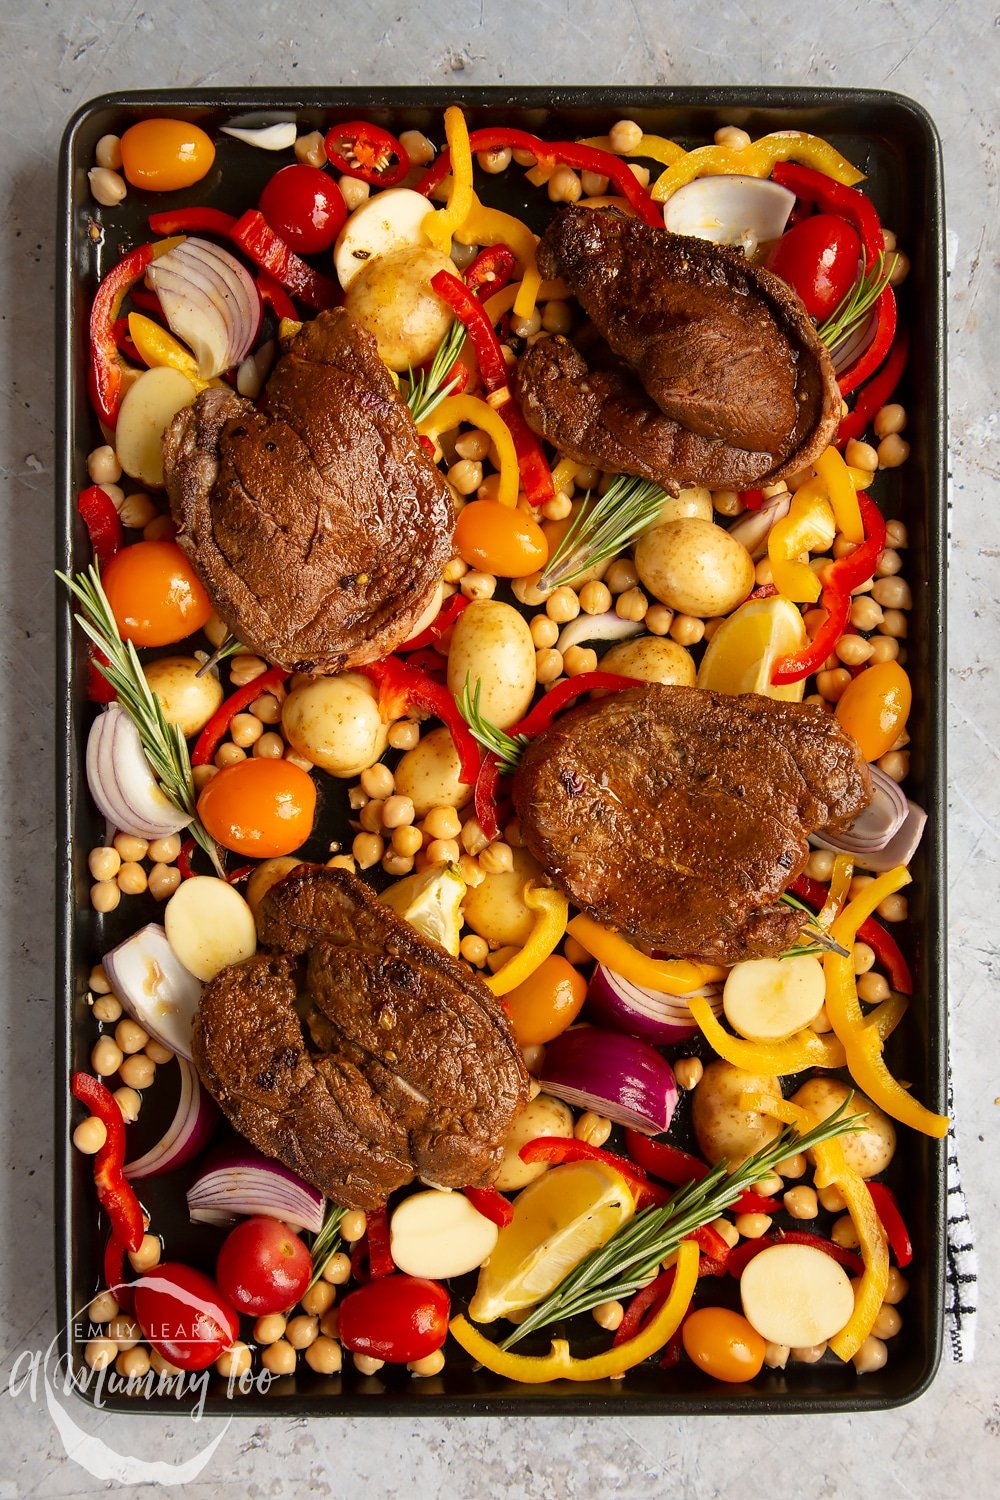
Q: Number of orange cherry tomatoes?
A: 7